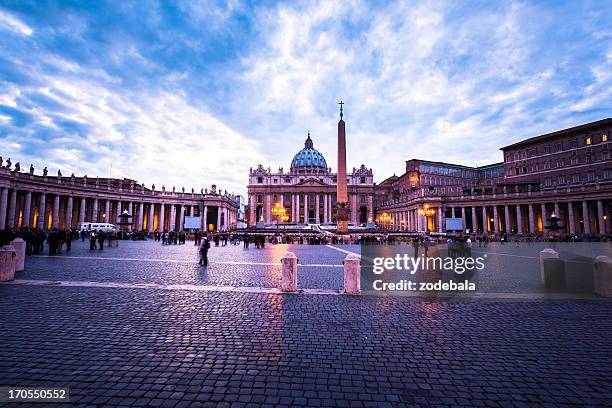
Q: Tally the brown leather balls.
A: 0